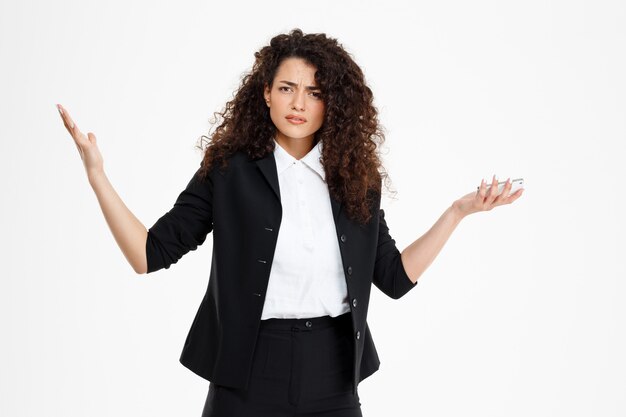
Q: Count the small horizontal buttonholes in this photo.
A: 3